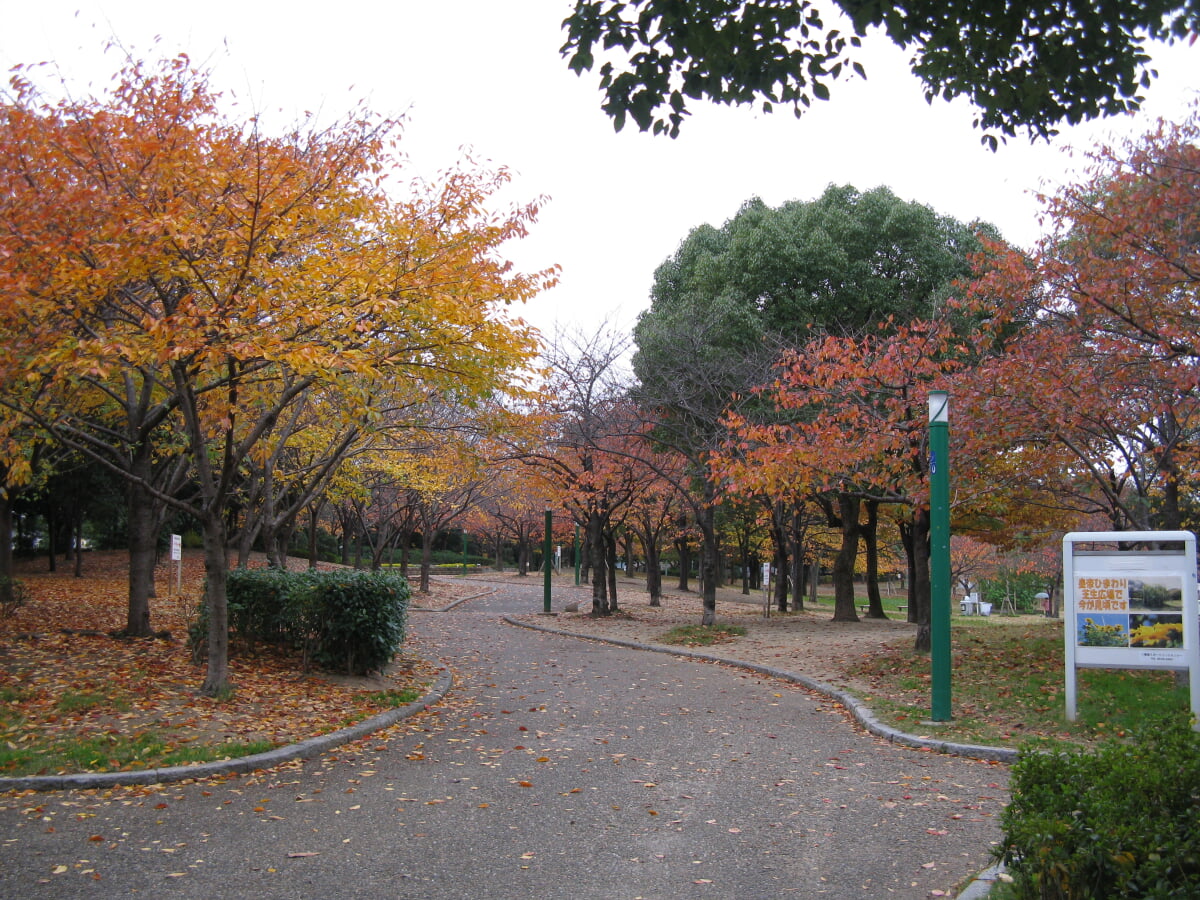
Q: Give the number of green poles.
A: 4